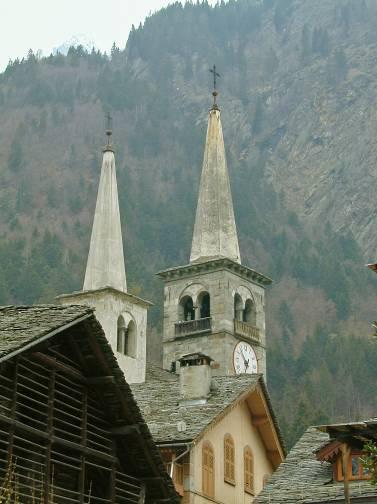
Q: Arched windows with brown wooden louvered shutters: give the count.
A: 3